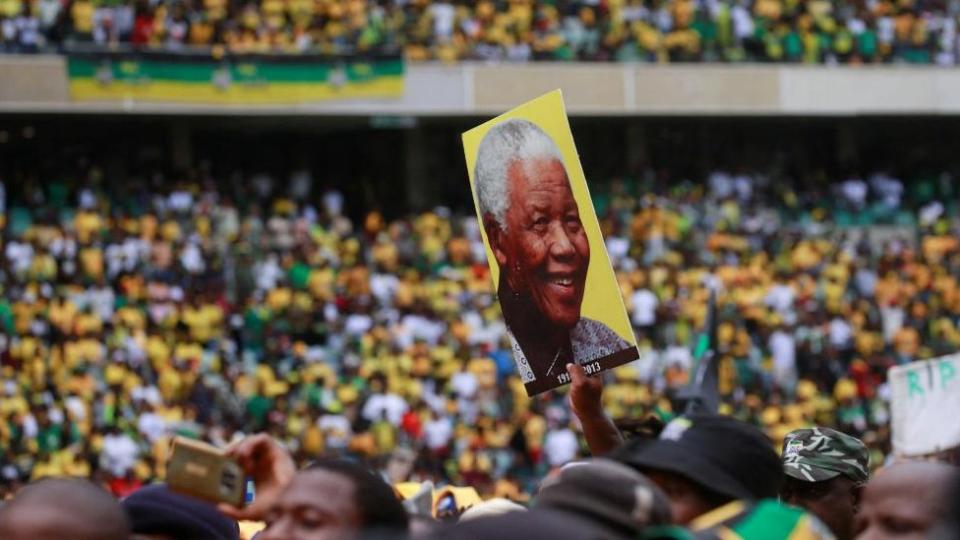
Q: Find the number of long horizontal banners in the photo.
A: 1